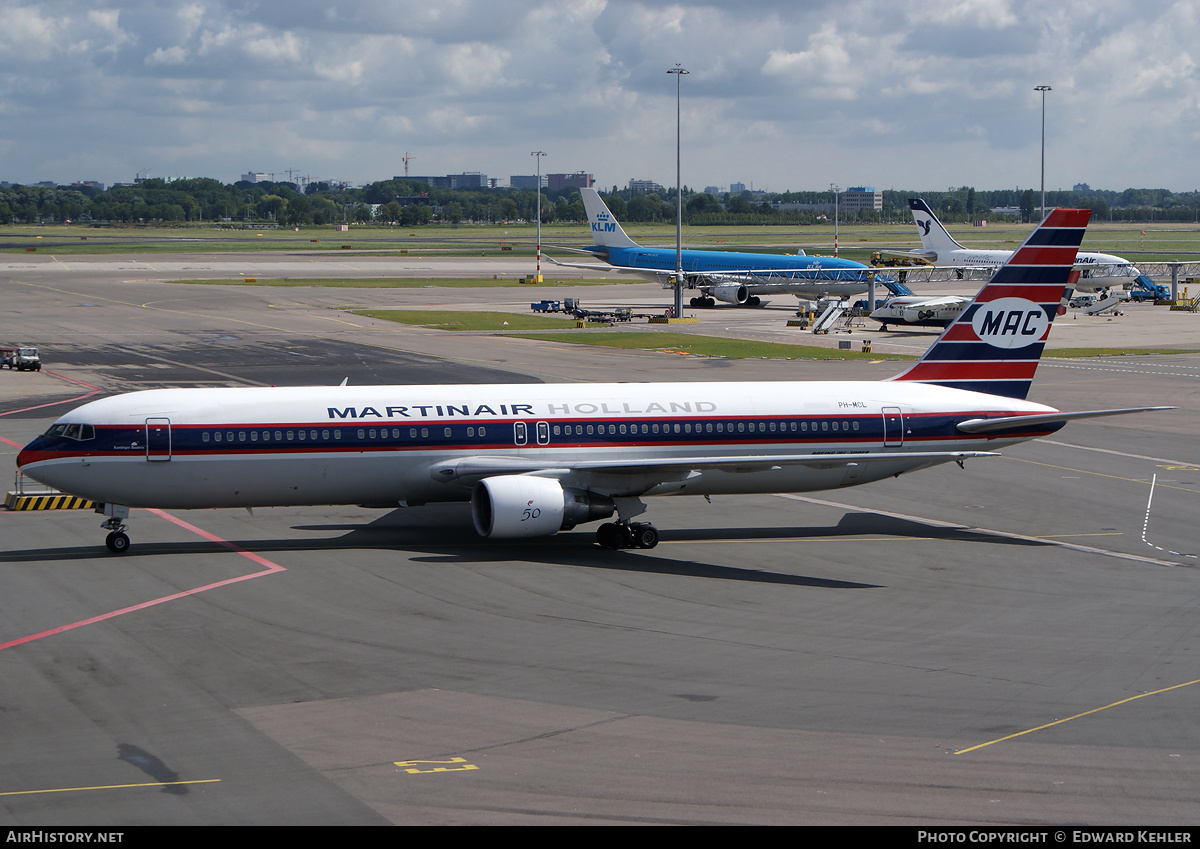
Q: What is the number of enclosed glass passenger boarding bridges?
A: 0